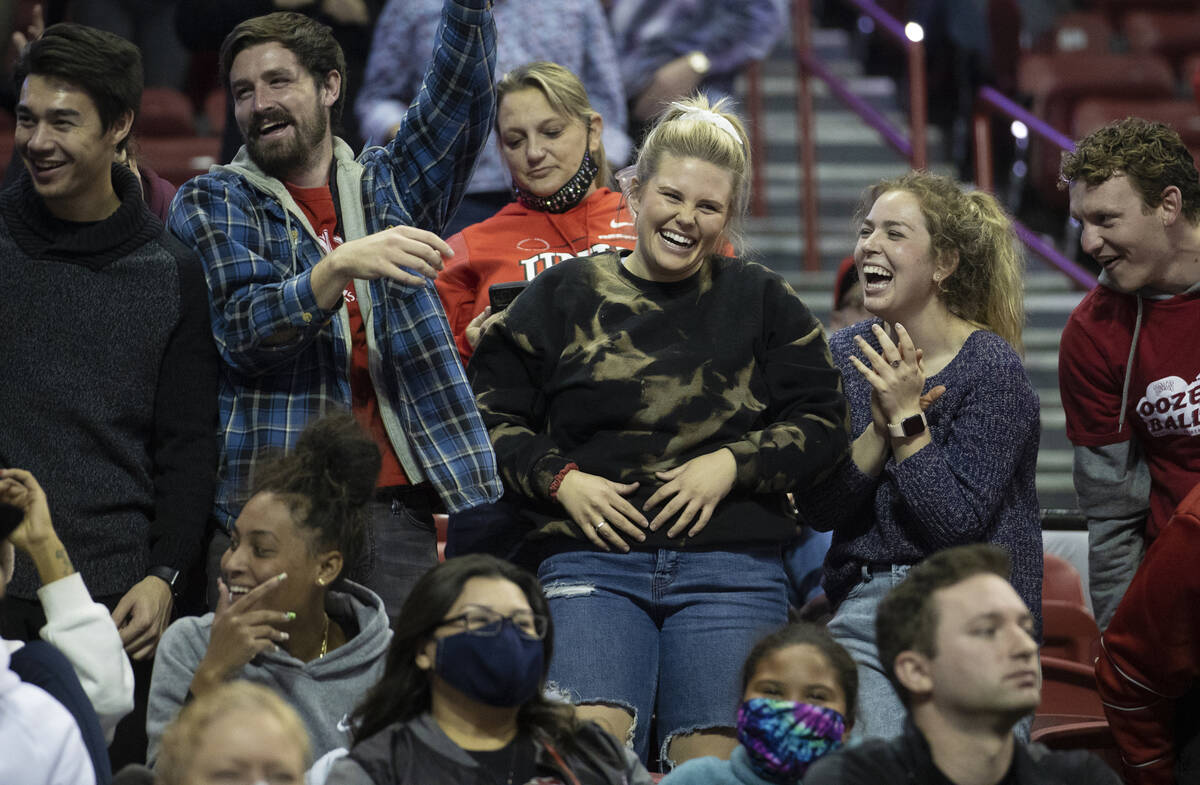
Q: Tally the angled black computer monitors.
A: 0